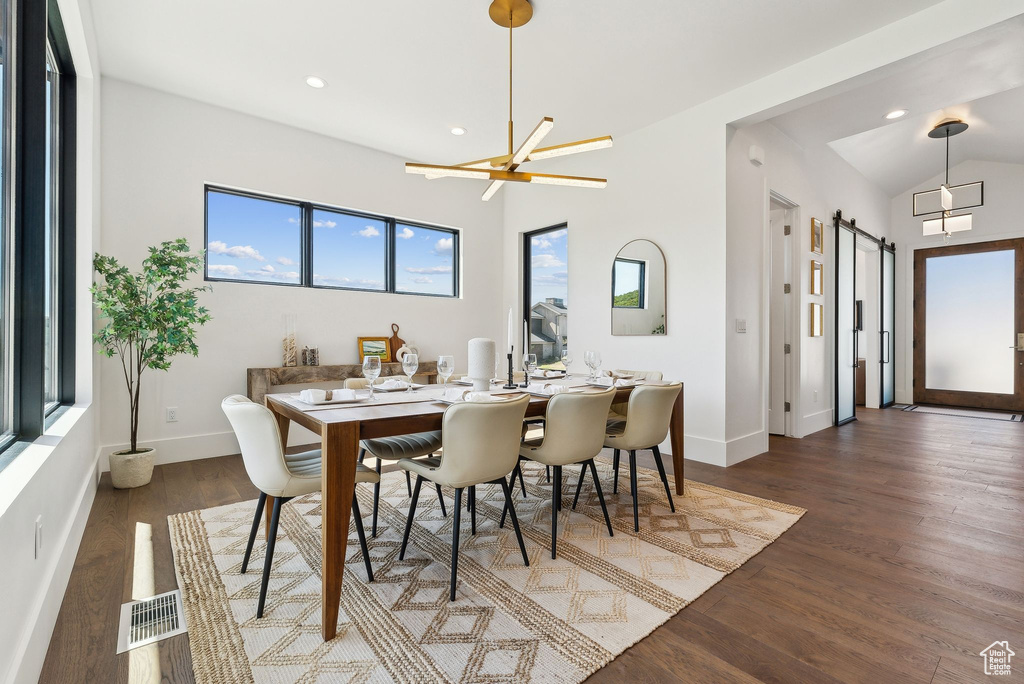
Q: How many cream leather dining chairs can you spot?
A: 8